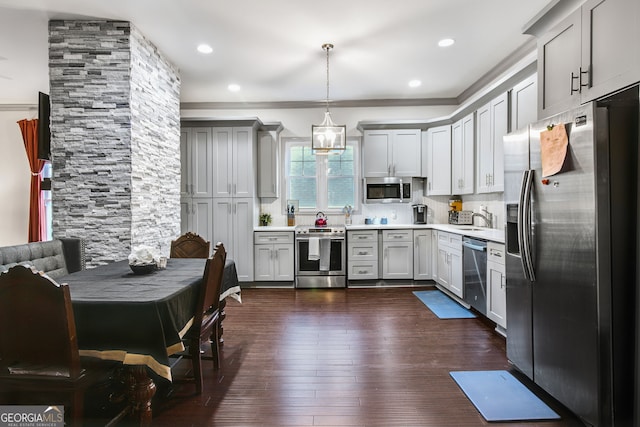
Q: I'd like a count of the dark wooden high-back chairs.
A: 3